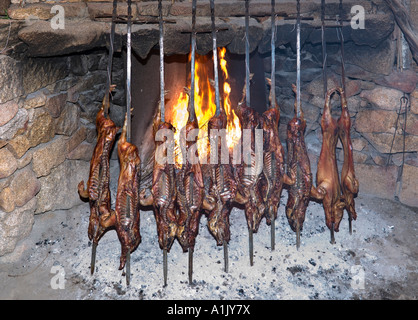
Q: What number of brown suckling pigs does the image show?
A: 10